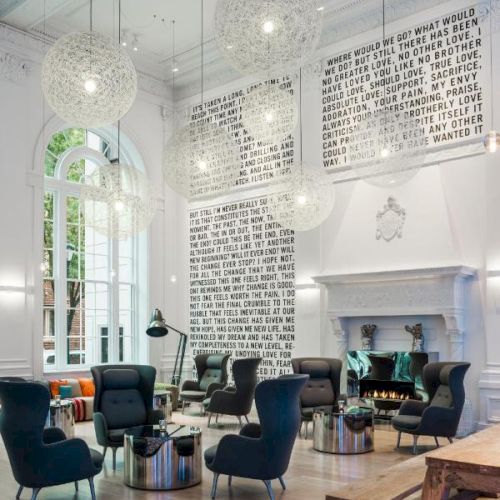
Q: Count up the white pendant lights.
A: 7